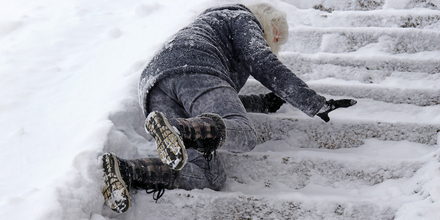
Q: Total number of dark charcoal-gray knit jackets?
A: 1